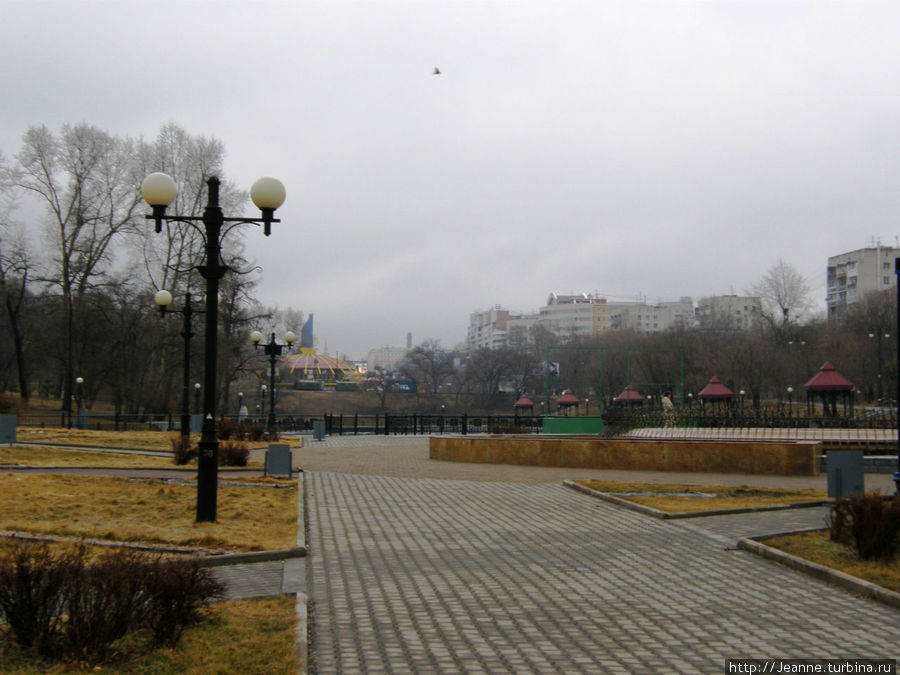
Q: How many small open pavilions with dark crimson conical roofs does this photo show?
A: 5